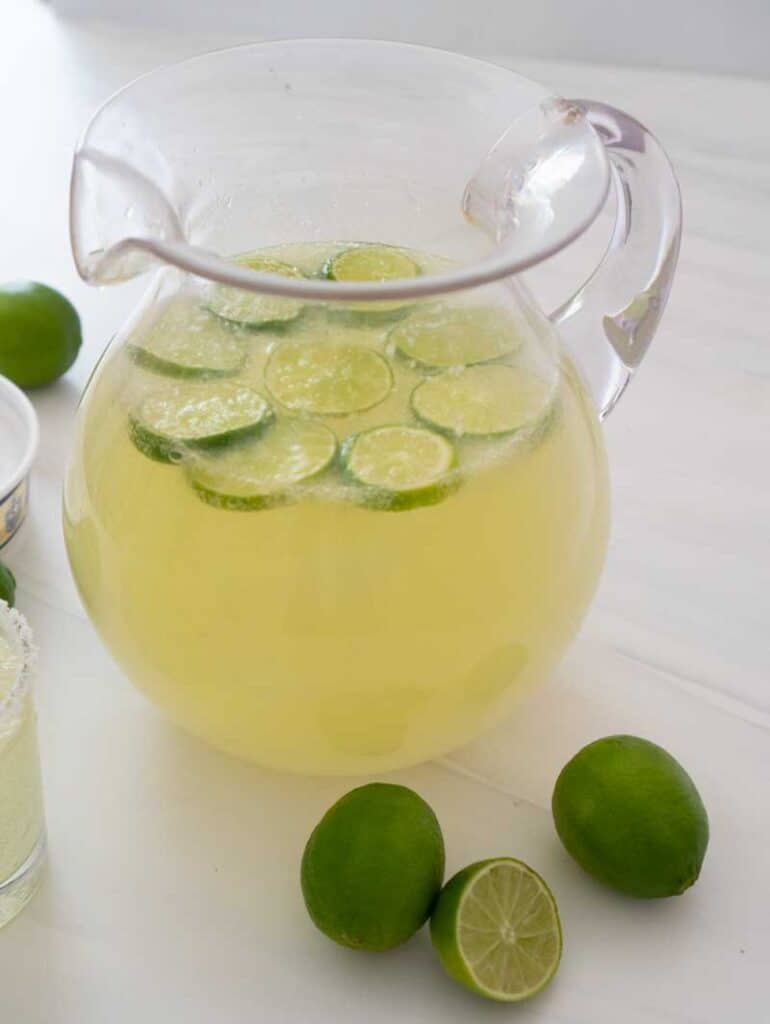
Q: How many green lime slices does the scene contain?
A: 9